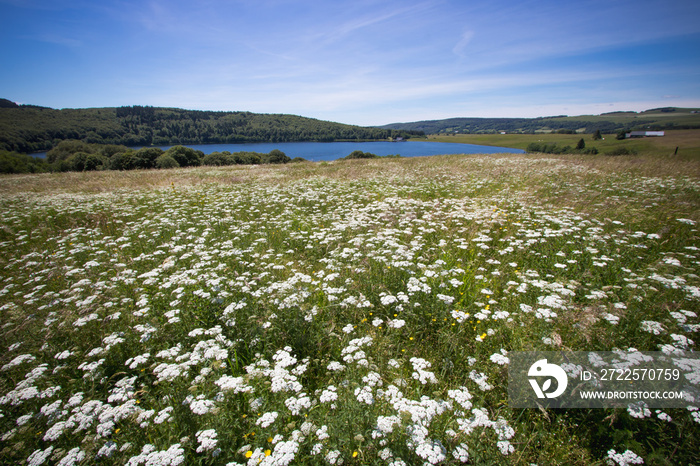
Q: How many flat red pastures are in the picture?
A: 0